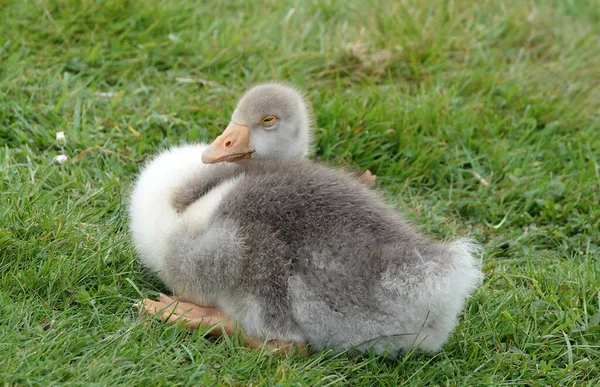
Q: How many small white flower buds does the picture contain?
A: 2